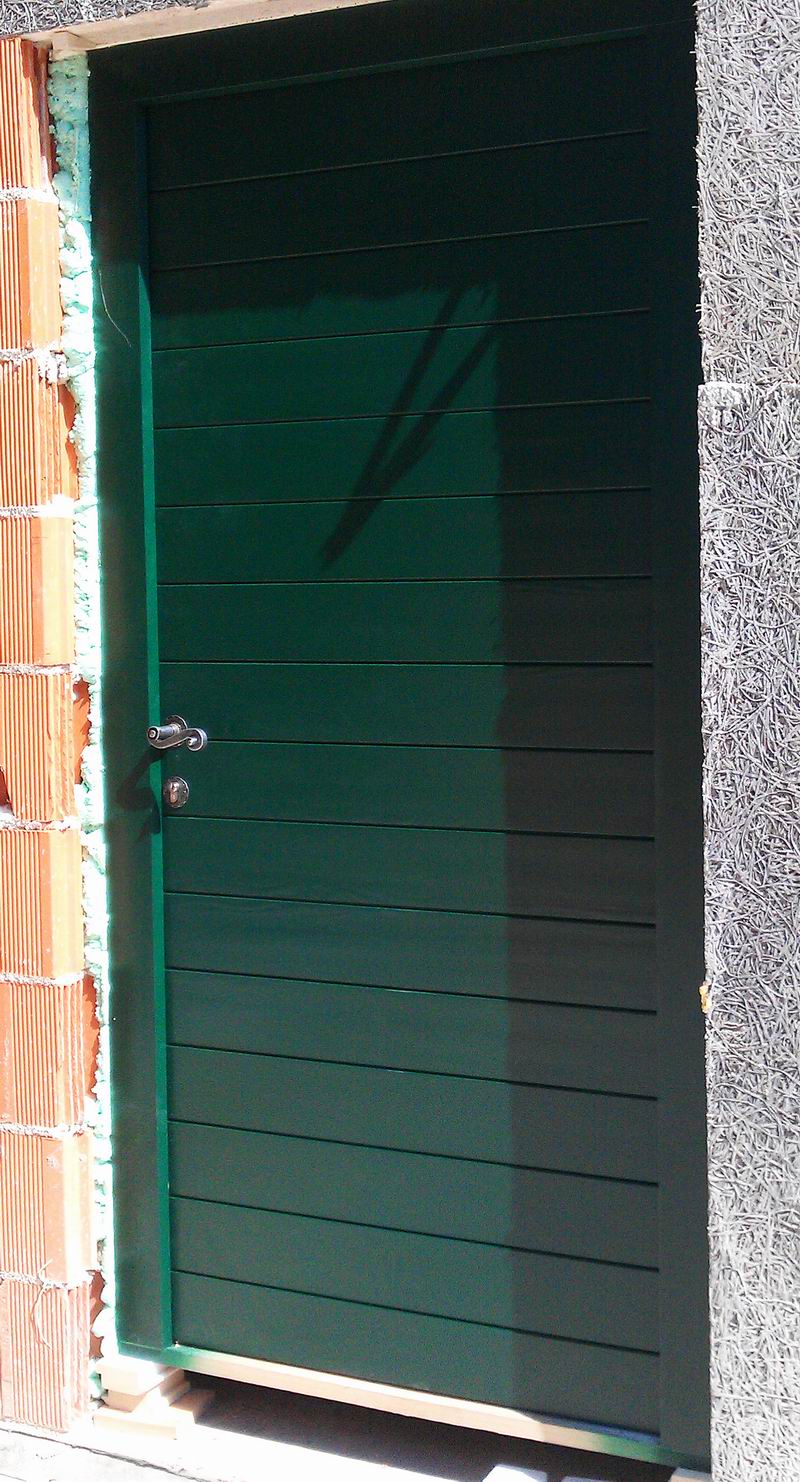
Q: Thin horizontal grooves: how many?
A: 15